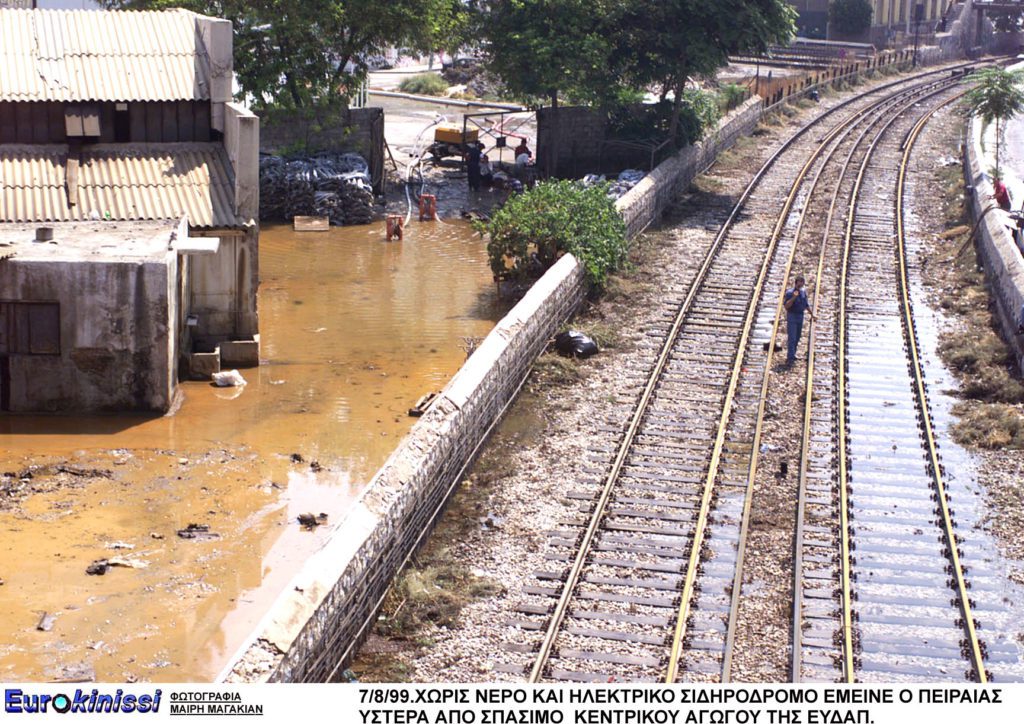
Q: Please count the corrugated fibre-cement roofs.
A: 2